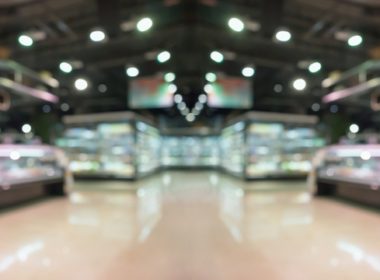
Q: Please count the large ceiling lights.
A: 14